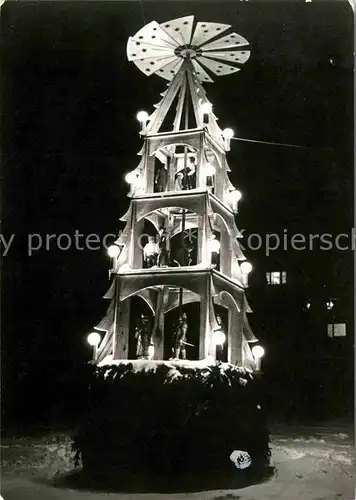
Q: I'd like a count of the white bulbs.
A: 12